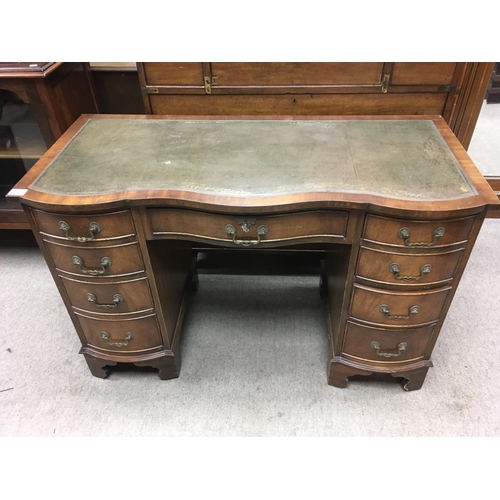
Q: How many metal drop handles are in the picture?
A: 9